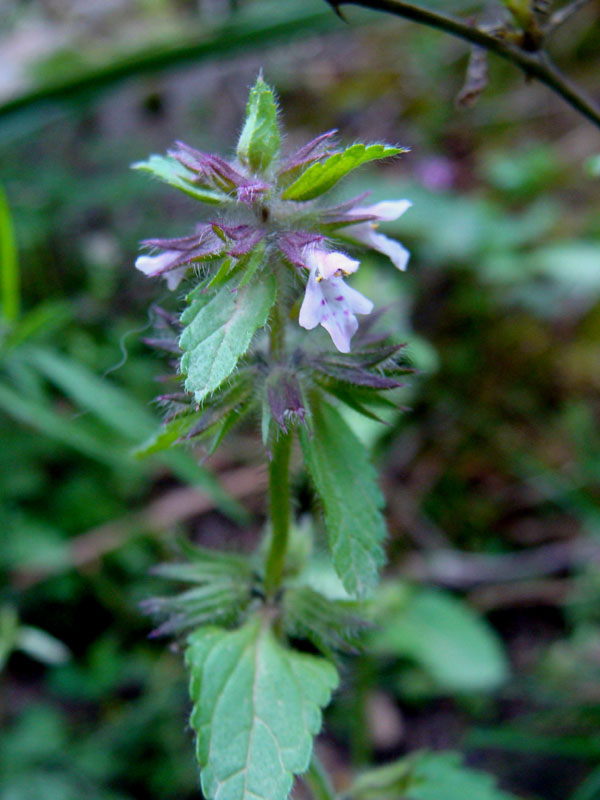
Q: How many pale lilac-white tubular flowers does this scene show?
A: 3